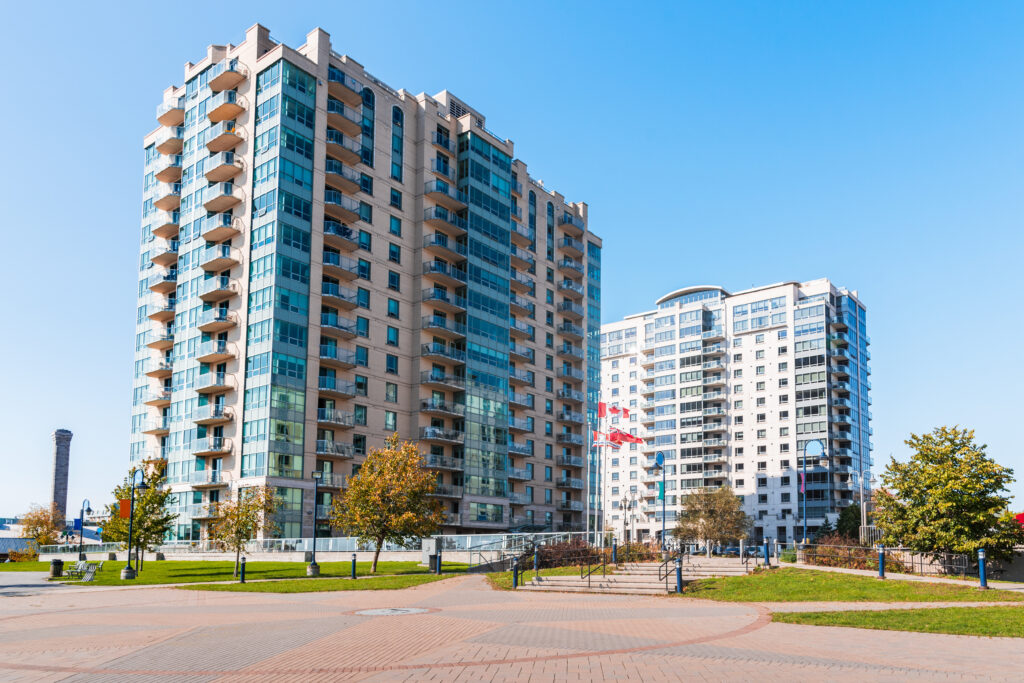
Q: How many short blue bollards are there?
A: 10